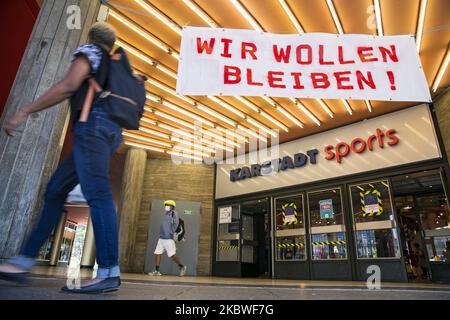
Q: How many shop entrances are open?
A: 2